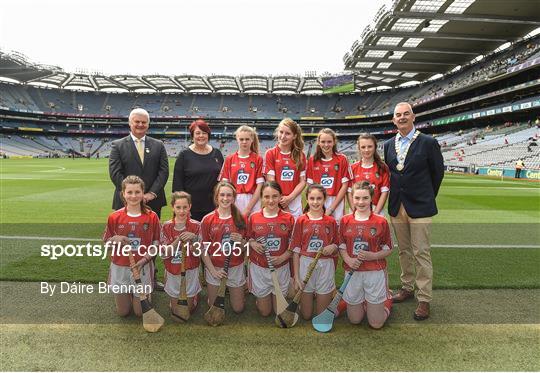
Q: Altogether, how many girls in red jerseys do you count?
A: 10